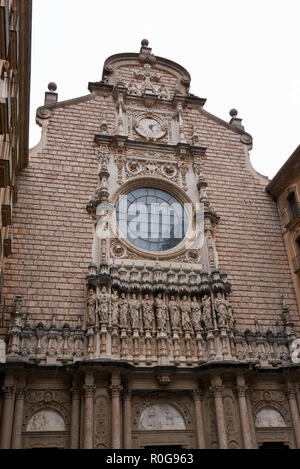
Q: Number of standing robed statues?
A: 13